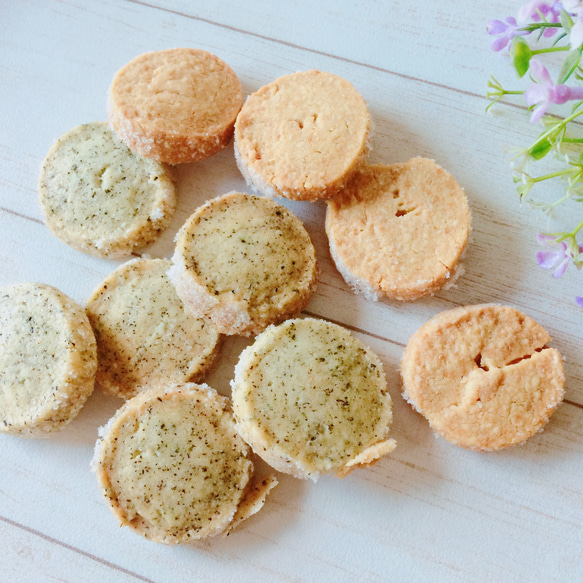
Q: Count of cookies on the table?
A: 10